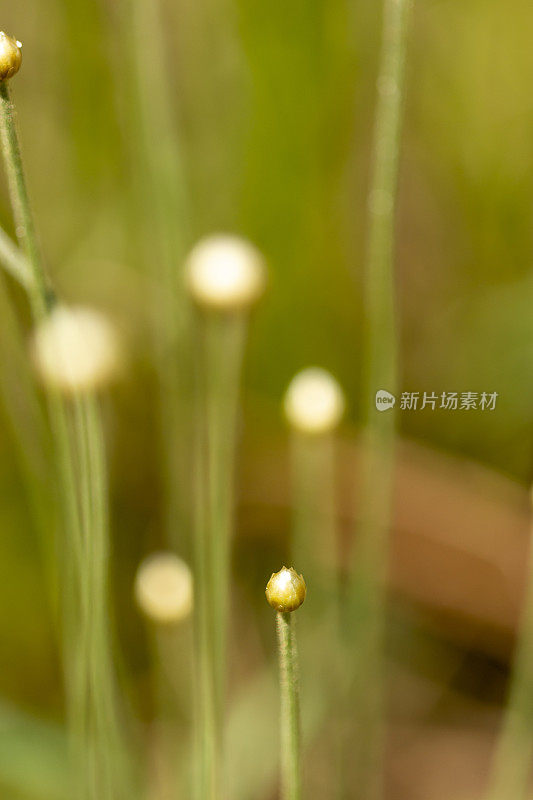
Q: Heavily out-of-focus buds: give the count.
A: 4